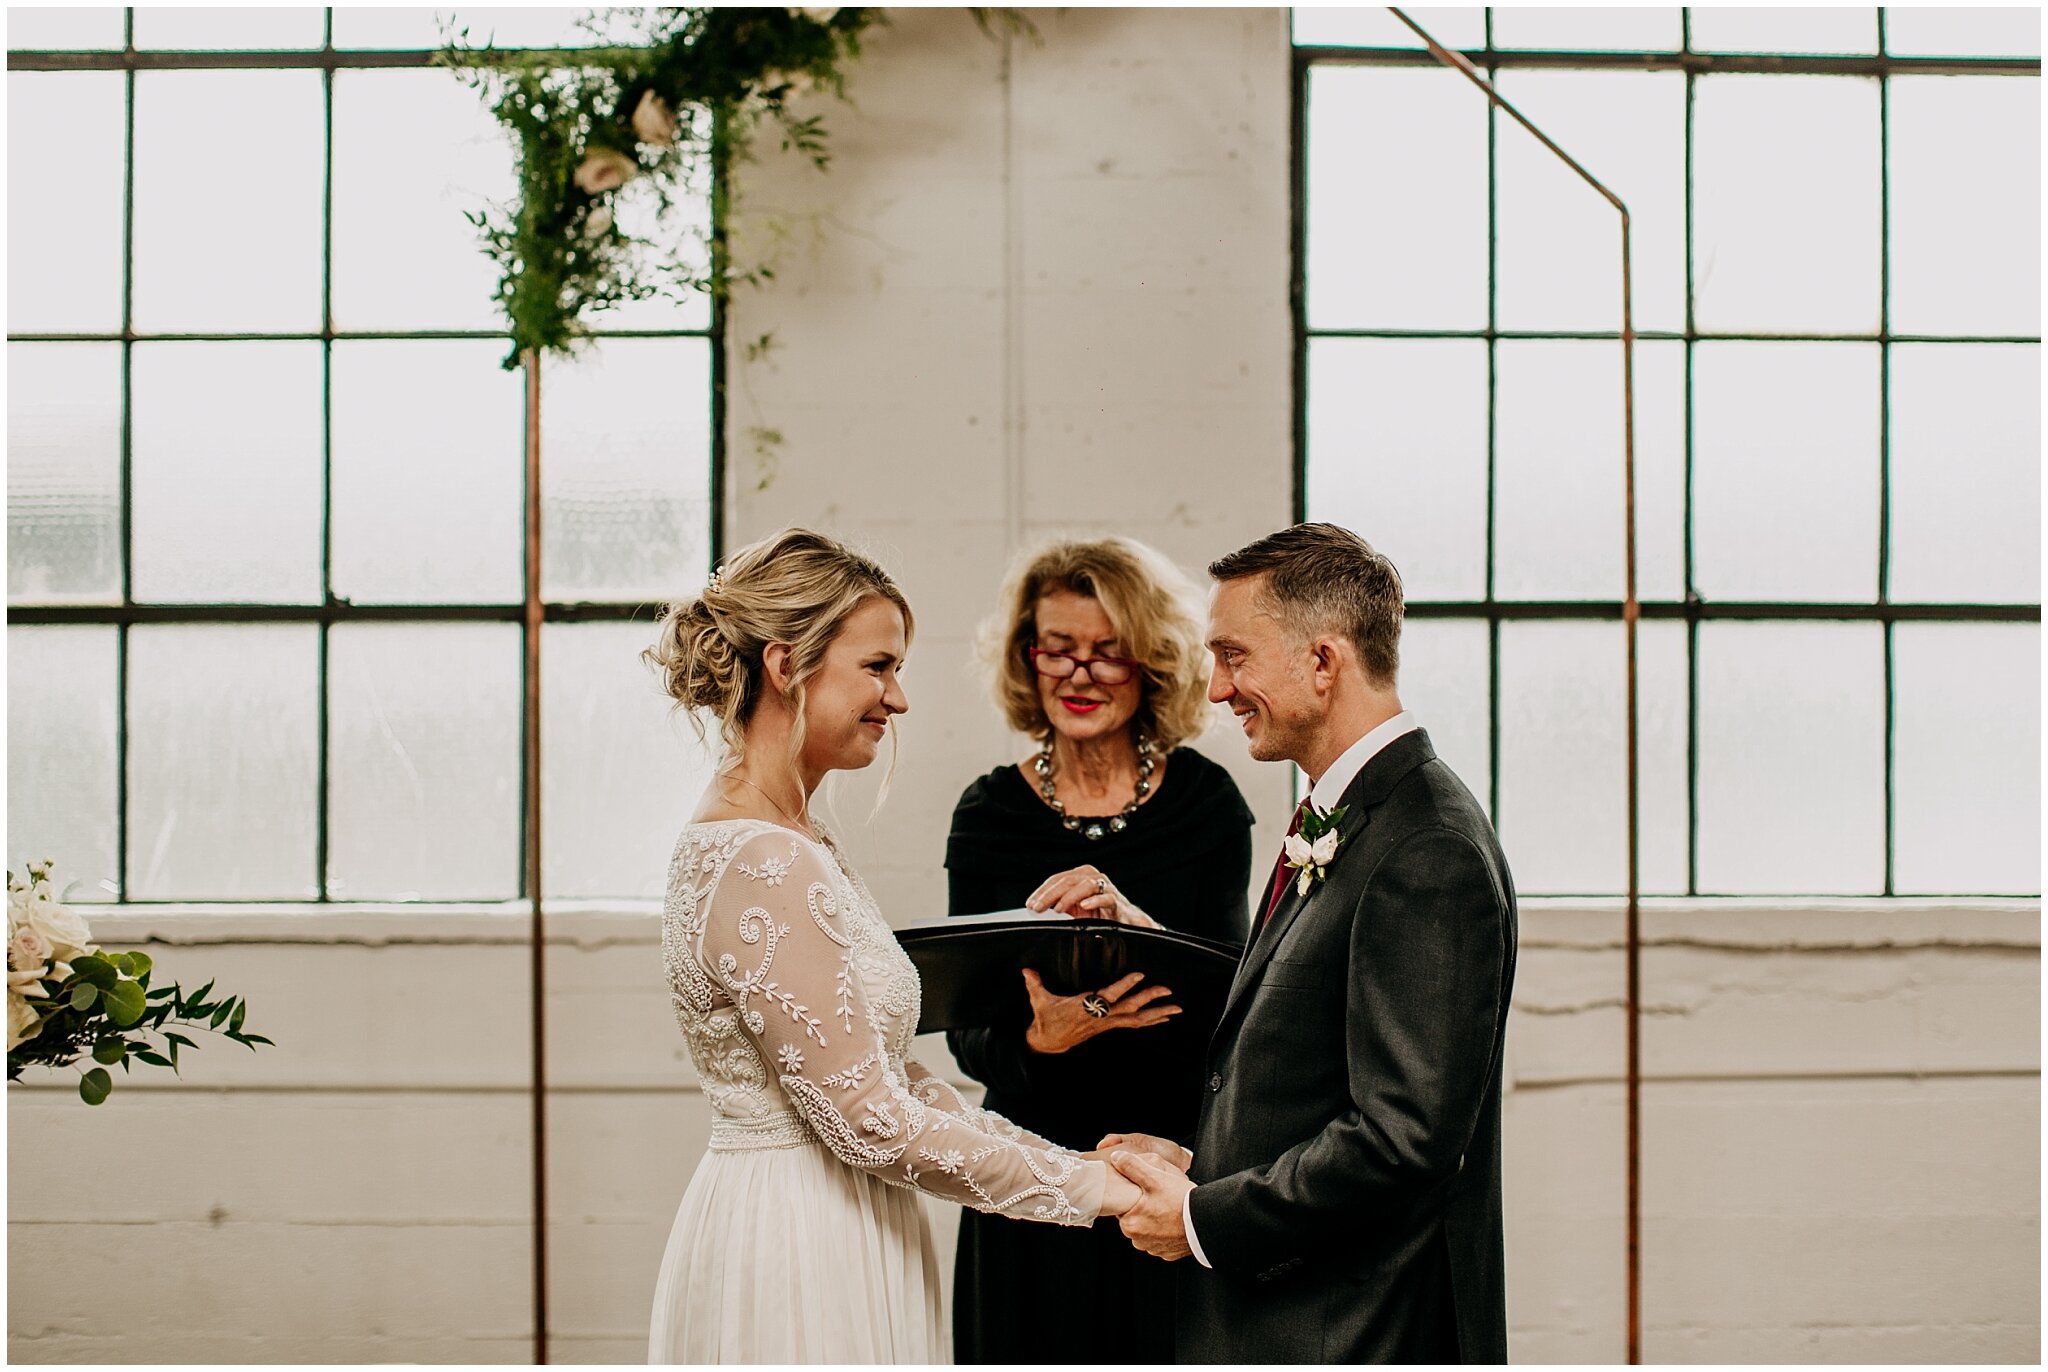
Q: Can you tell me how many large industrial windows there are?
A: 2